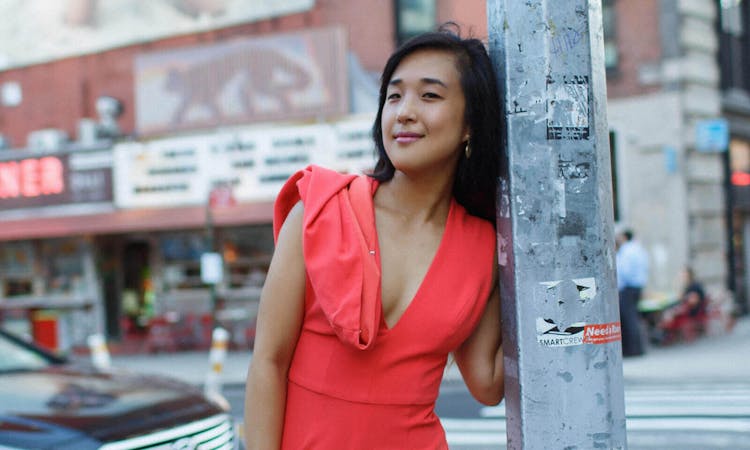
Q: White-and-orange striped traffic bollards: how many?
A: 2